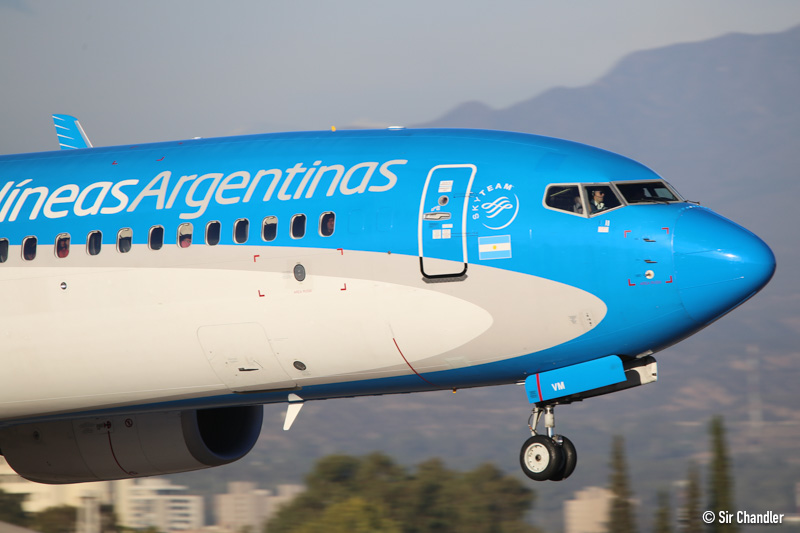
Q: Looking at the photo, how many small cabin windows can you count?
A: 12